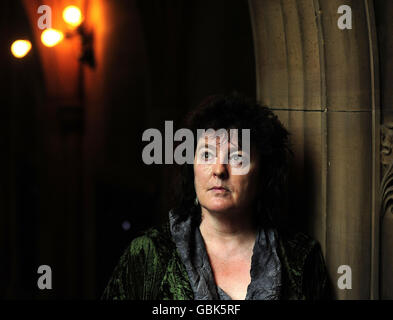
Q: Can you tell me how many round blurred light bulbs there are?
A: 3